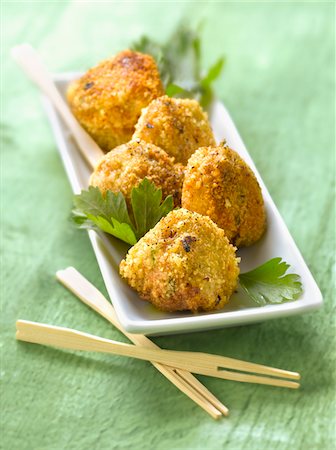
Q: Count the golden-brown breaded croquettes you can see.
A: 5